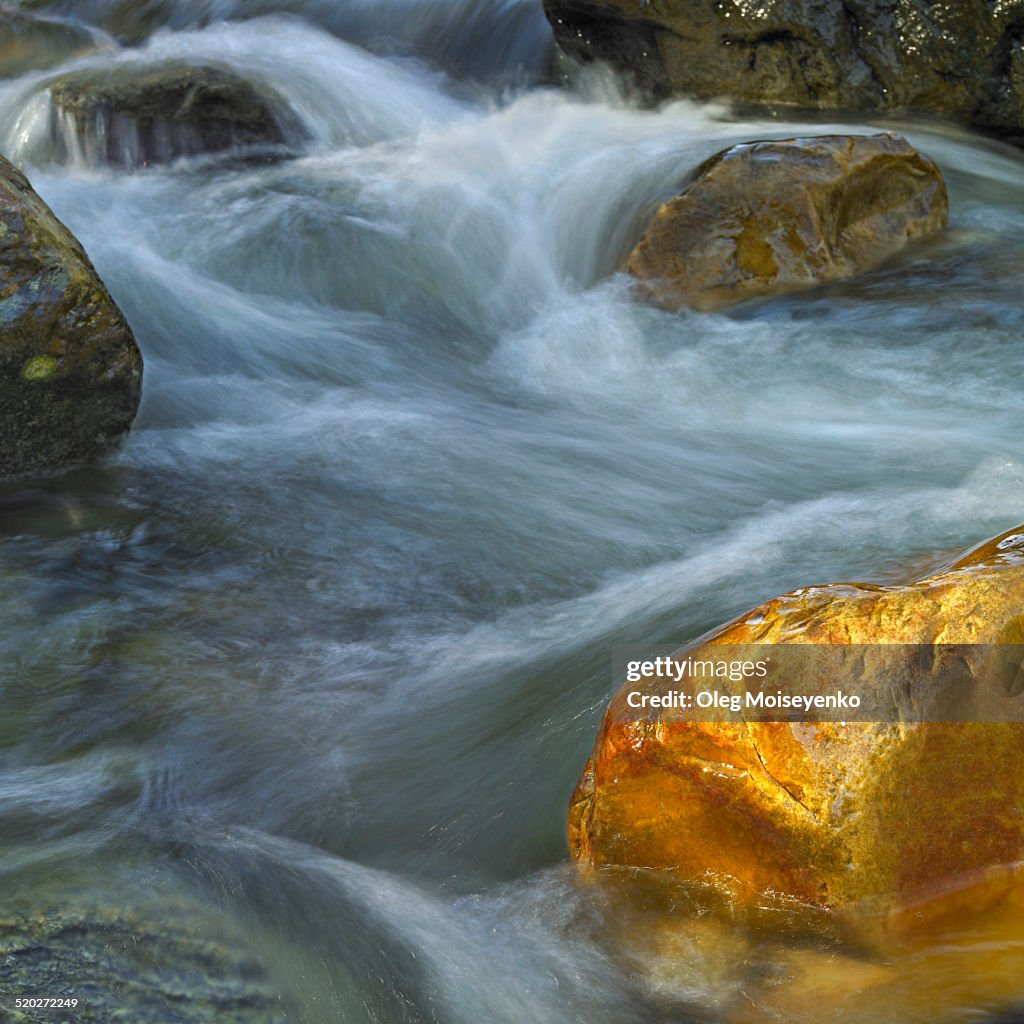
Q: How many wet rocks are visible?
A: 5